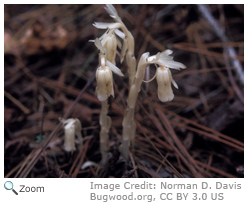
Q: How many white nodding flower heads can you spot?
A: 4